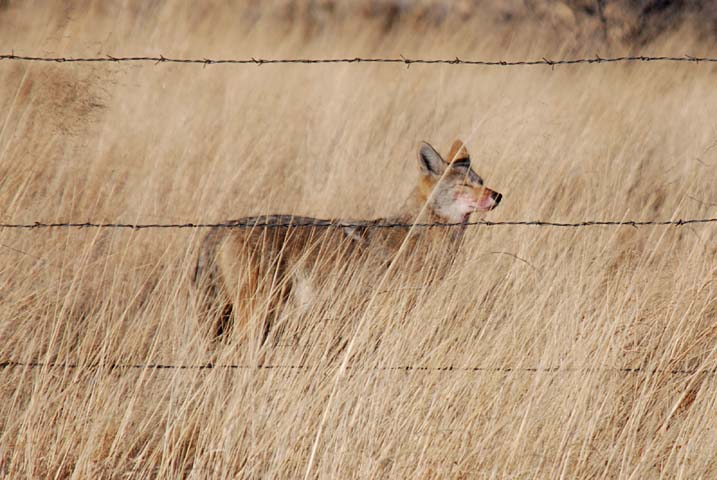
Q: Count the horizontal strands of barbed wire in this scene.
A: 3